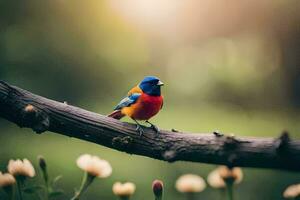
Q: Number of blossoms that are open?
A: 7